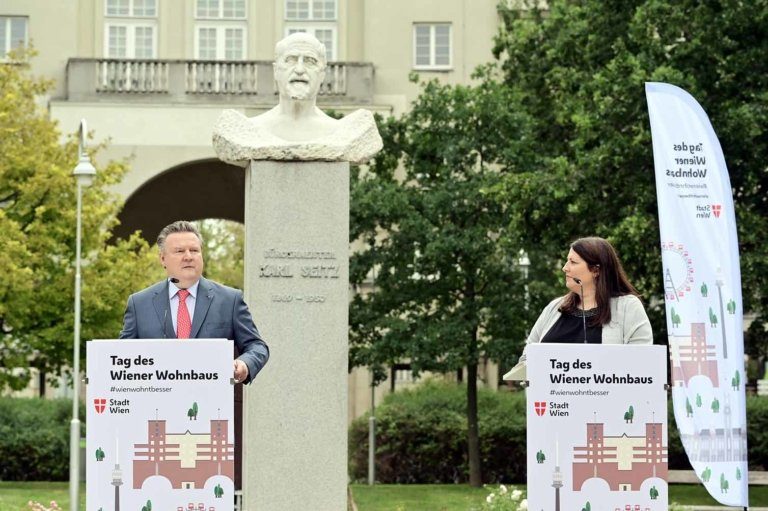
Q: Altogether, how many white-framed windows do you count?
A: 5